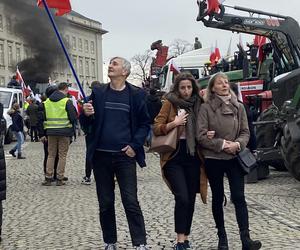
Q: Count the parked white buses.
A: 1